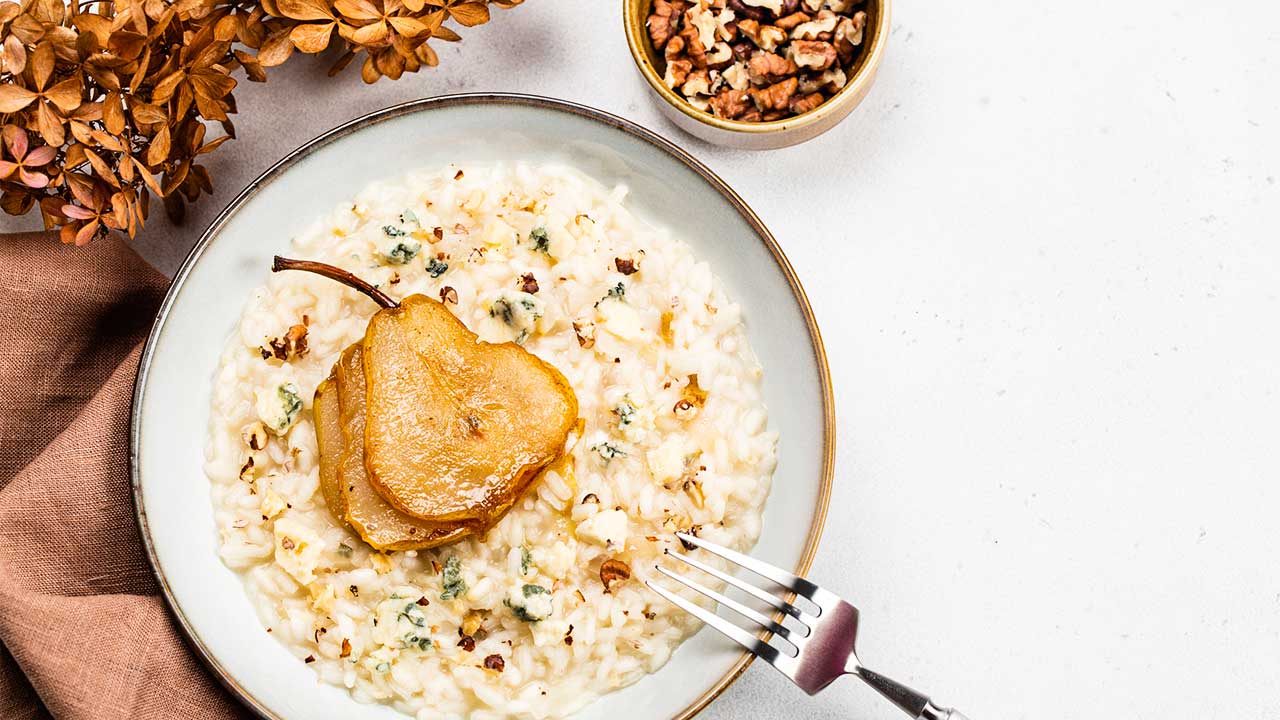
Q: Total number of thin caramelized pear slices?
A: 3